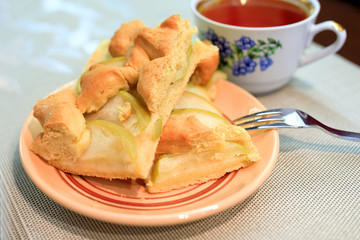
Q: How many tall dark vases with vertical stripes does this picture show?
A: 0